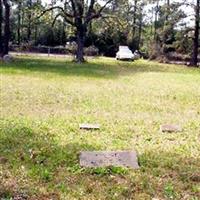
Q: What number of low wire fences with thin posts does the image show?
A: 1